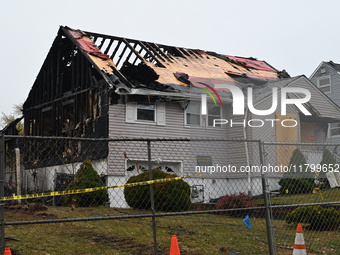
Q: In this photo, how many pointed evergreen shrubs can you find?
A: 3